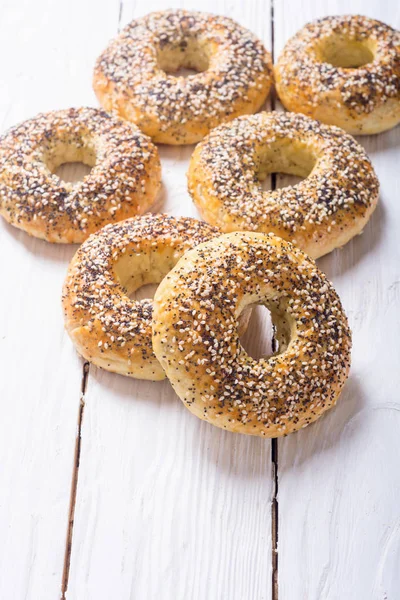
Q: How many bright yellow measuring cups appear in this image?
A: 0